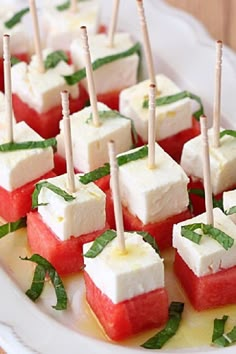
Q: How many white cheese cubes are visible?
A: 14